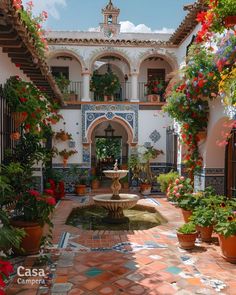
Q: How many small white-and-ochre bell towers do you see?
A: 1